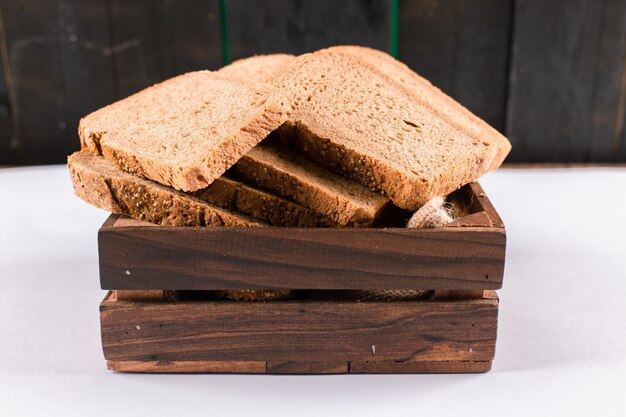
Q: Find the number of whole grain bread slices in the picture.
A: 7